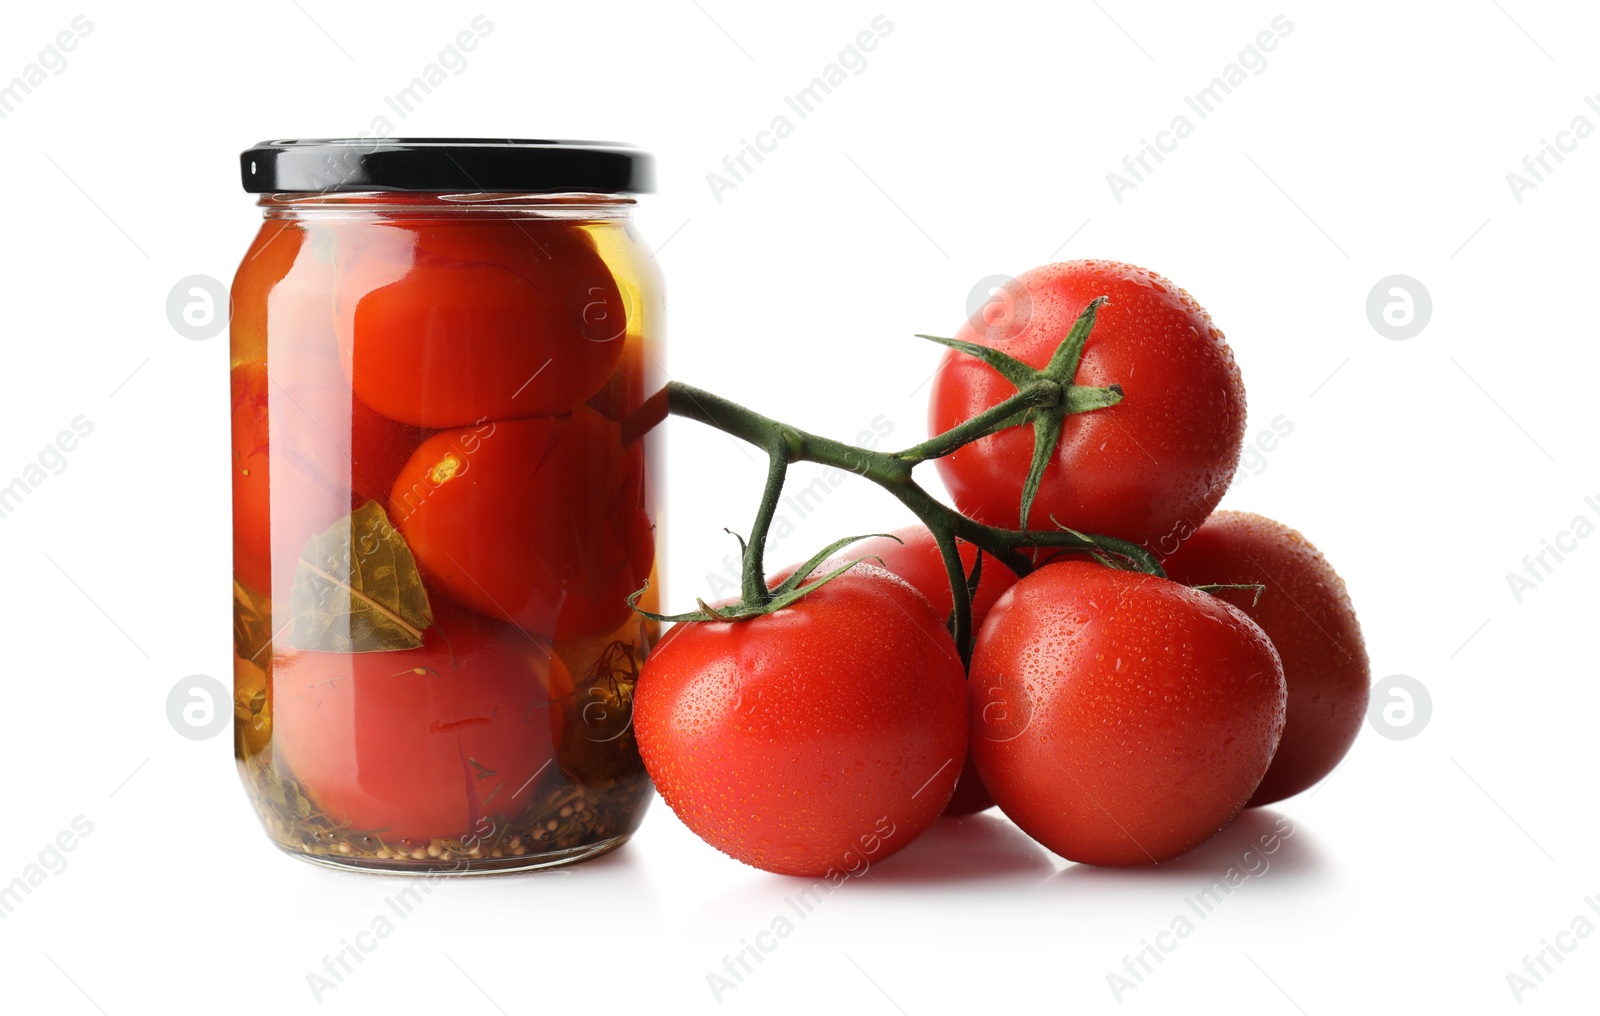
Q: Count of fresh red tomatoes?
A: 5